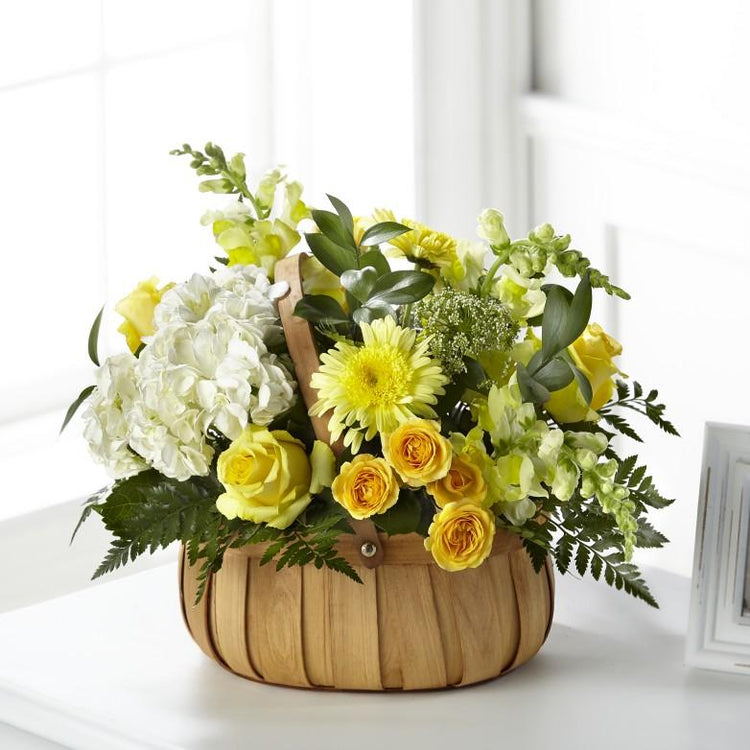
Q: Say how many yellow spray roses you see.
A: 4